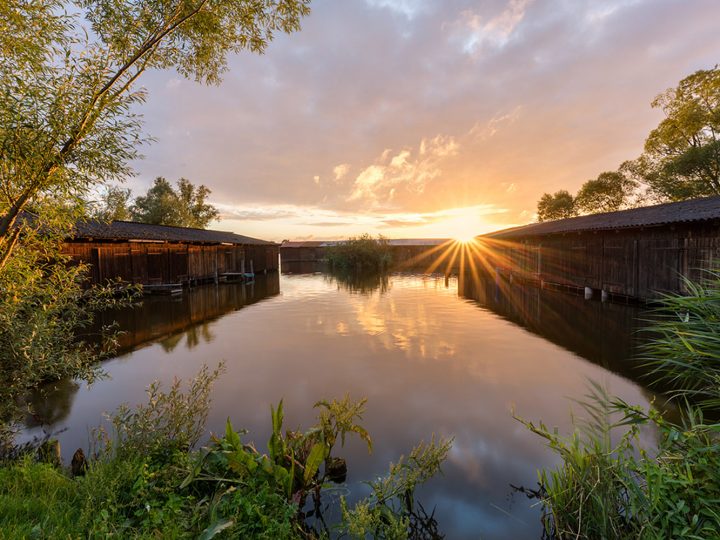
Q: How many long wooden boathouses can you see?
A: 3